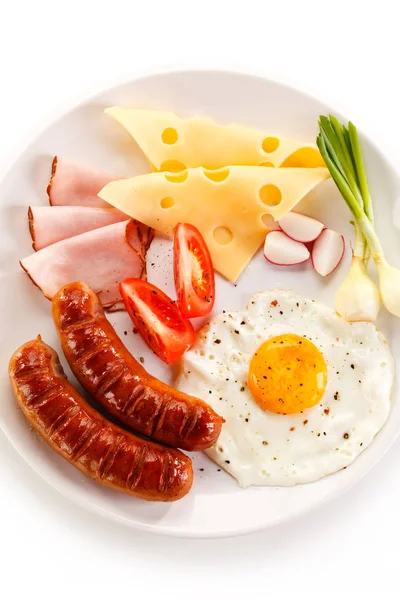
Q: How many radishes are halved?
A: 3